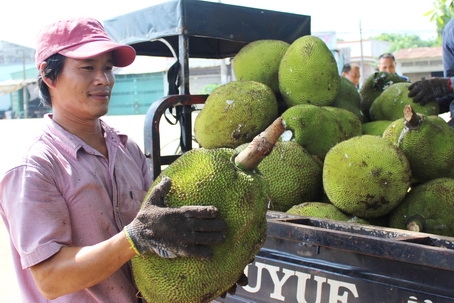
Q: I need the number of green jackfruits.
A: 14